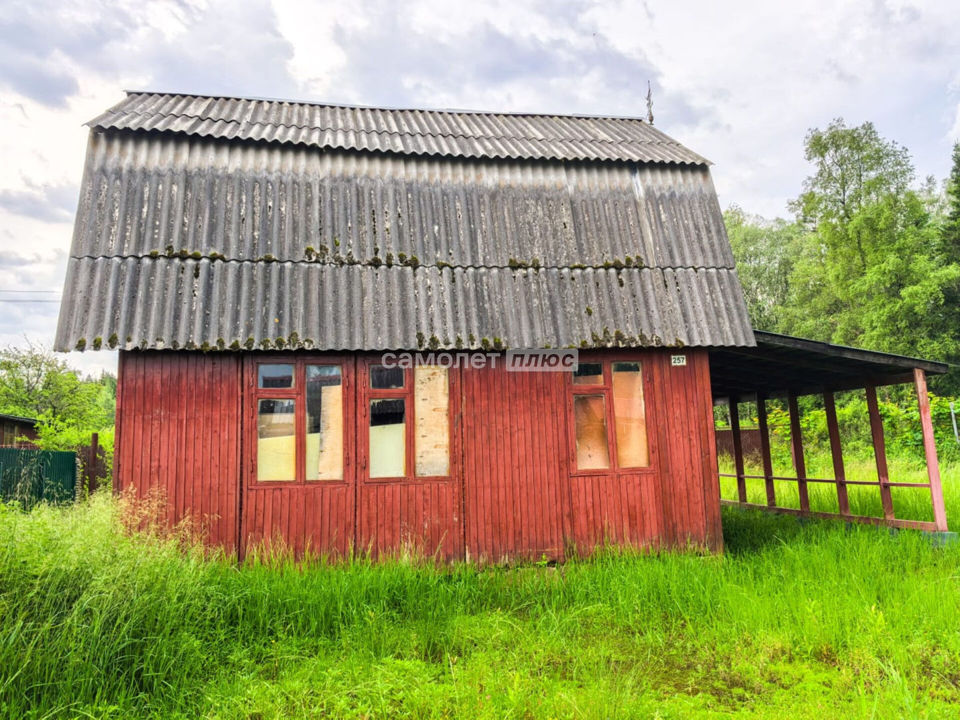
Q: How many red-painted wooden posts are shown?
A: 6